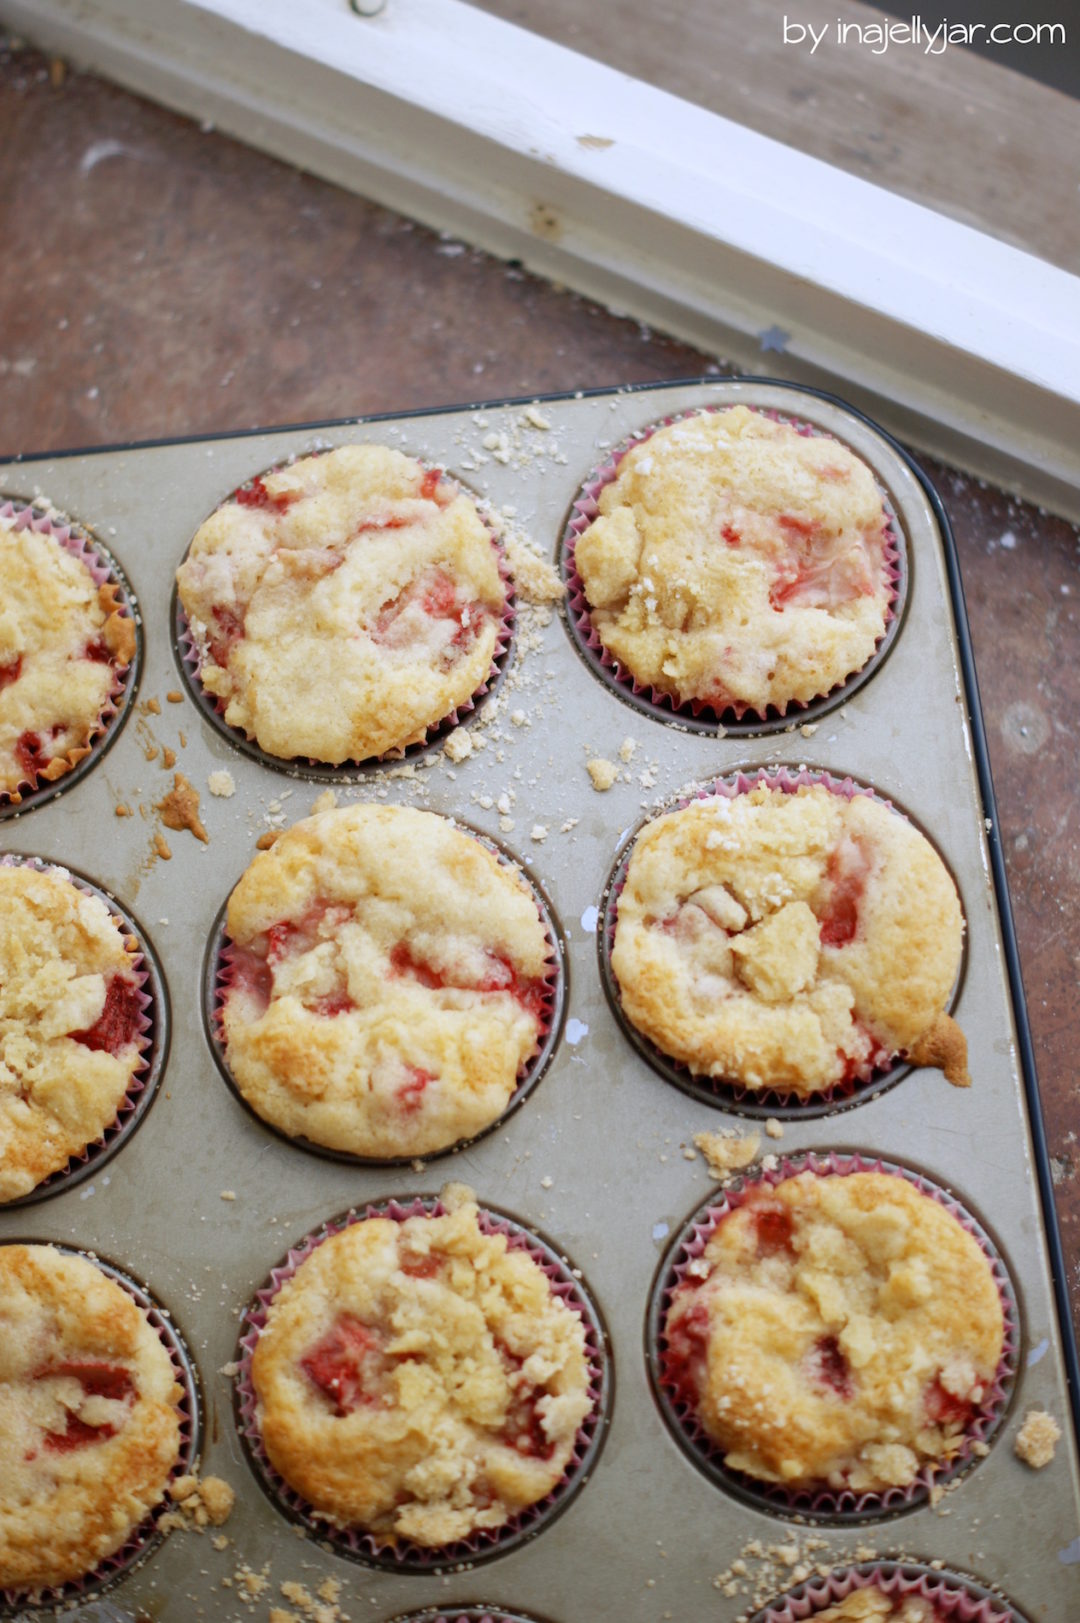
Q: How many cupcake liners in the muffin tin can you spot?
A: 11